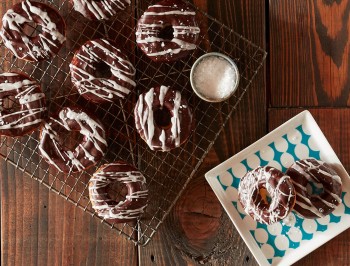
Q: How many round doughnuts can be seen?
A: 10